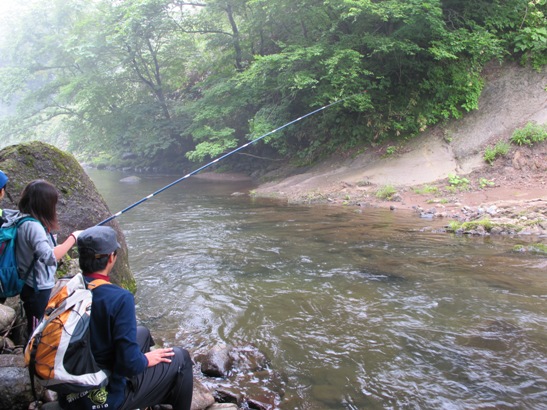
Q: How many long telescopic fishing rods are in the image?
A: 1